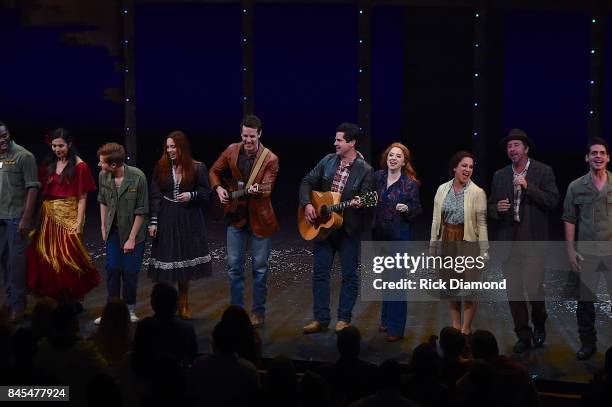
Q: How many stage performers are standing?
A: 10